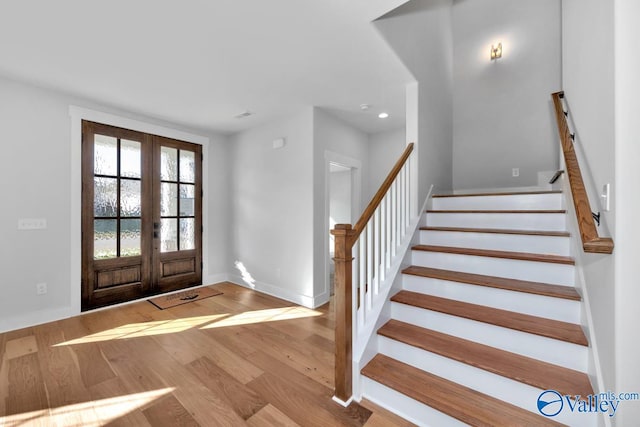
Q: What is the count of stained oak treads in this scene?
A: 8